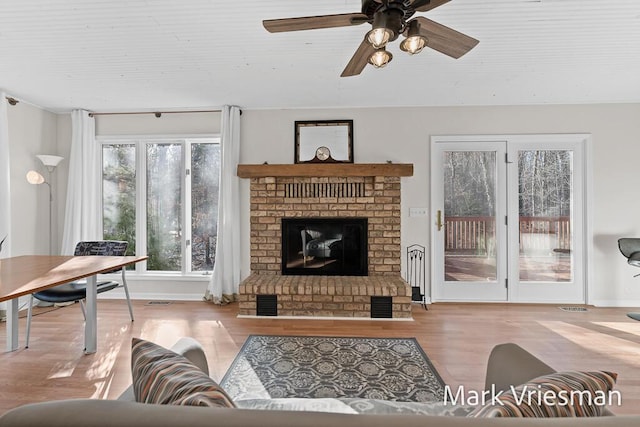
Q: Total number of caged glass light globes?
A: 3